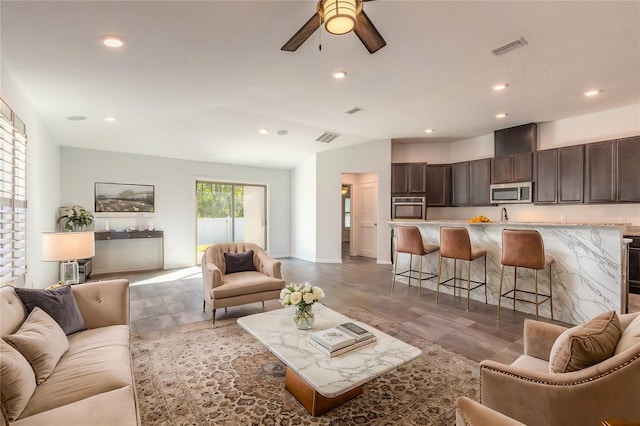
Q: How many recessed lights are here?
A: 8